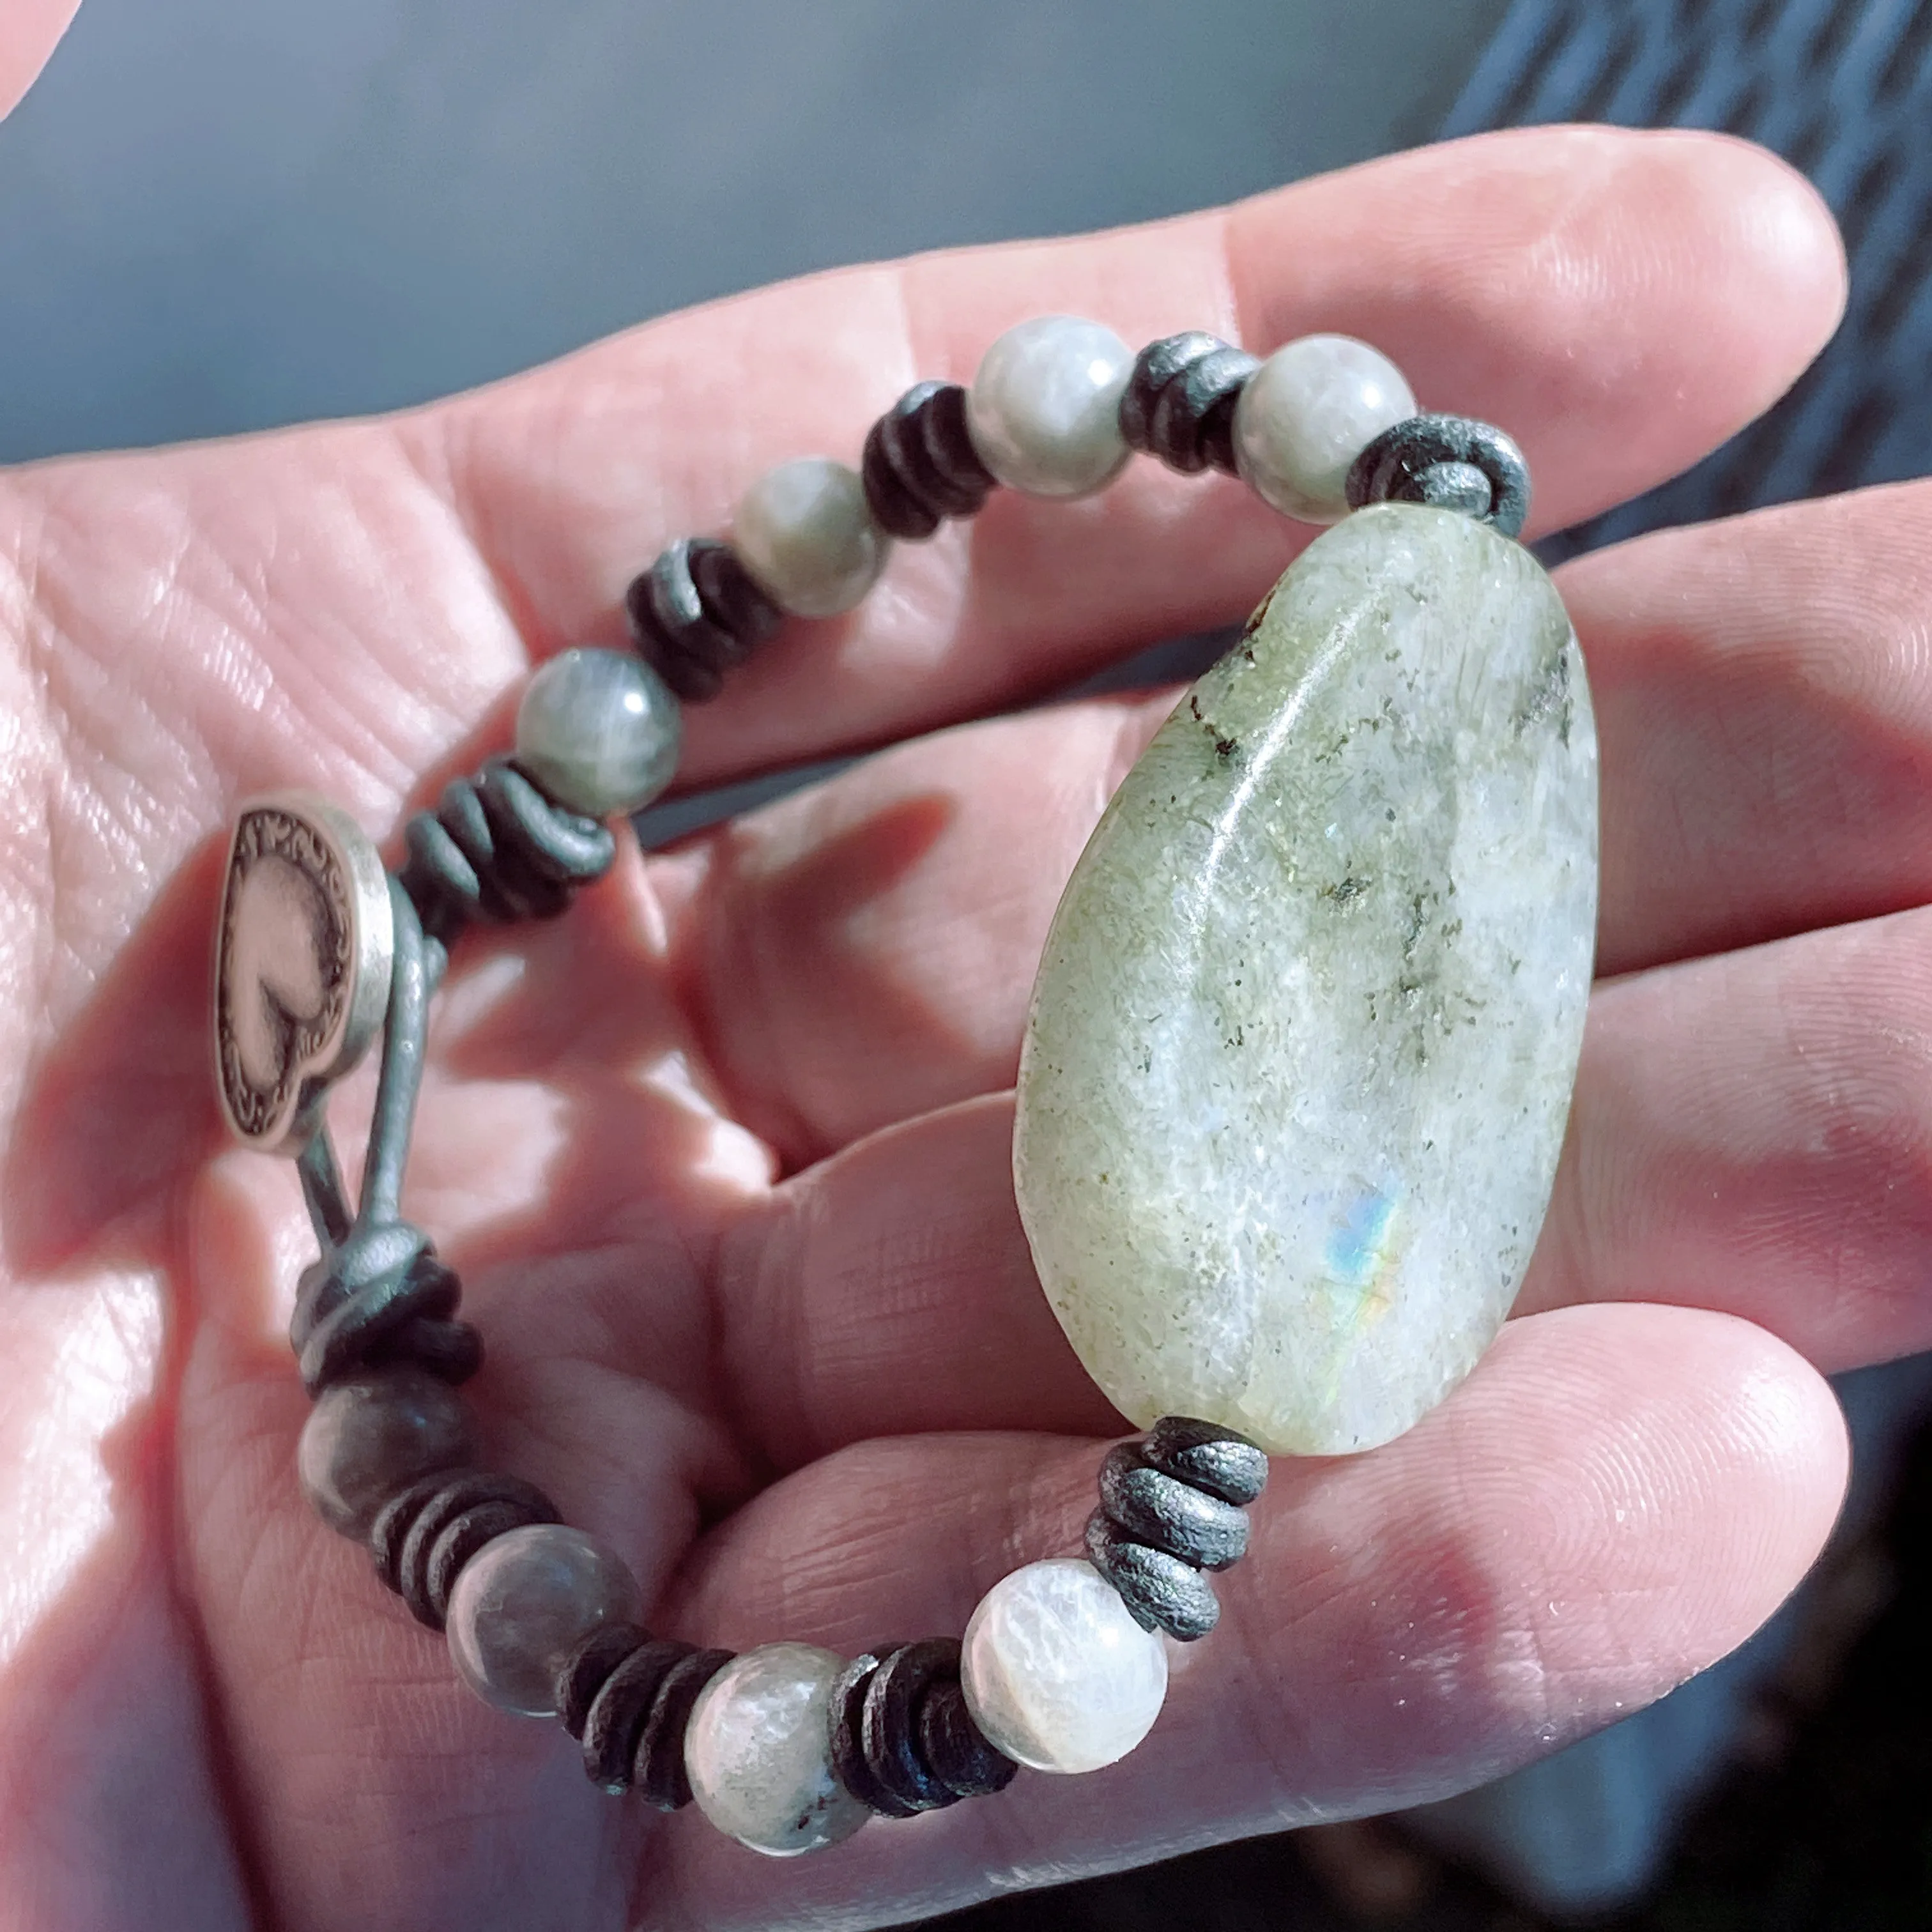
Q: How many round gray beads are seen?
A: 8